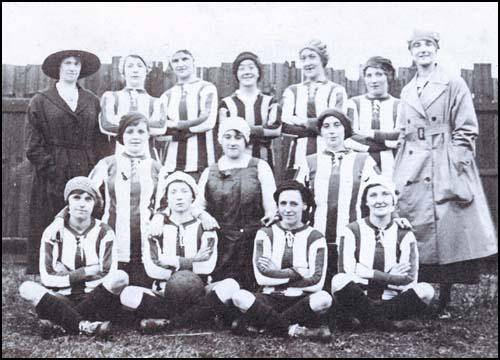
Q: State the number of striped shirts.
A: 11